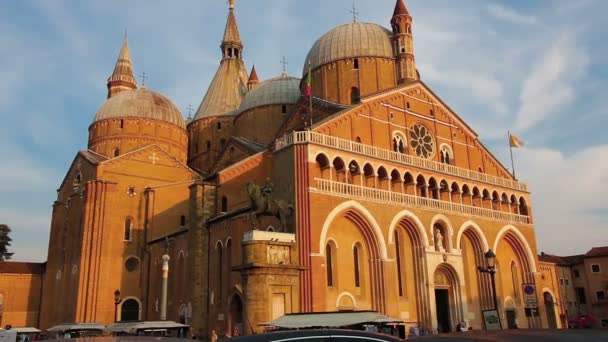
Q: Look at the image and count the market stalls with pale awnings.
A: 4